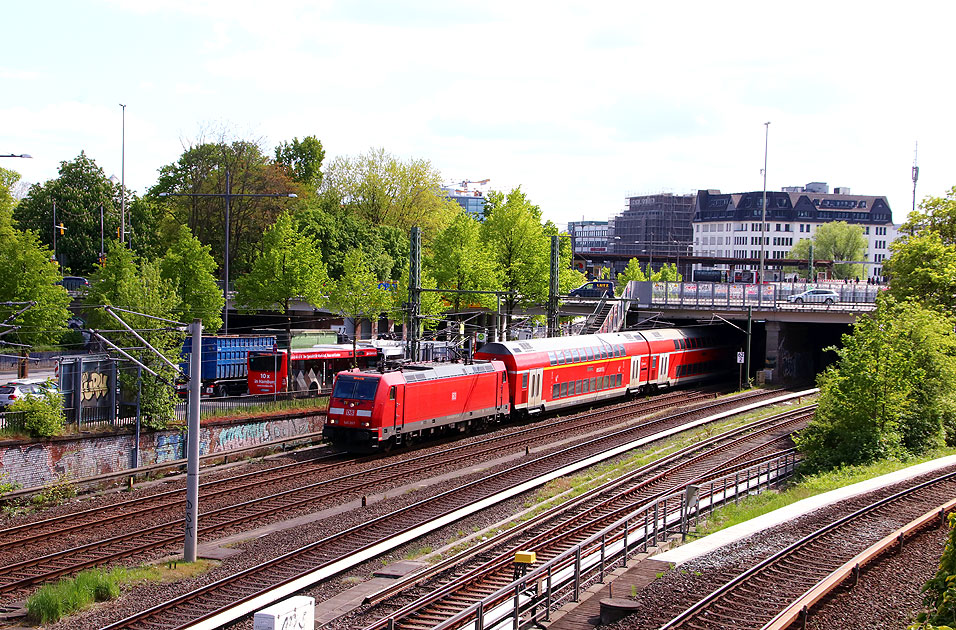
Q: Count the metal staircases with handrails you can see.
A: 1